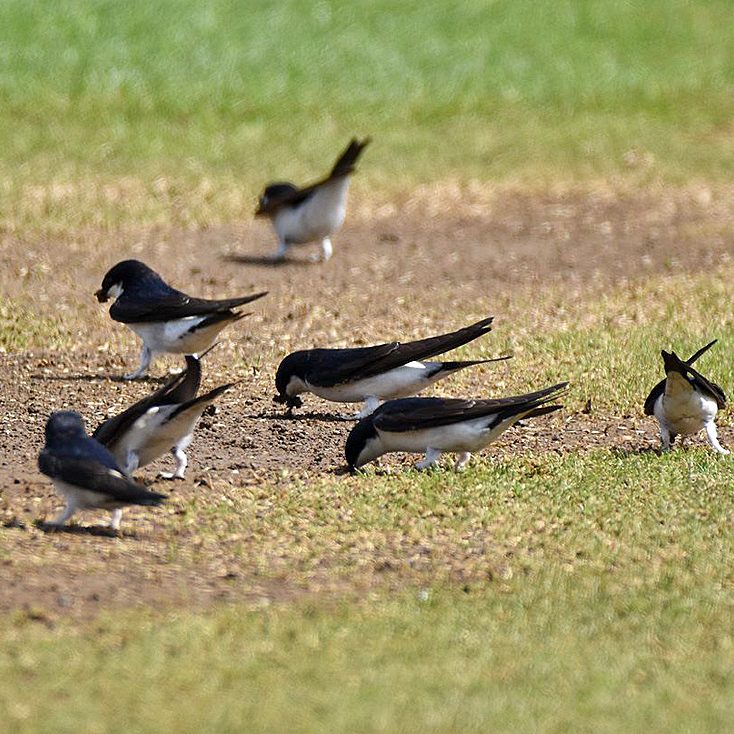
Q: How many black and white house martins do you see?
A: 7